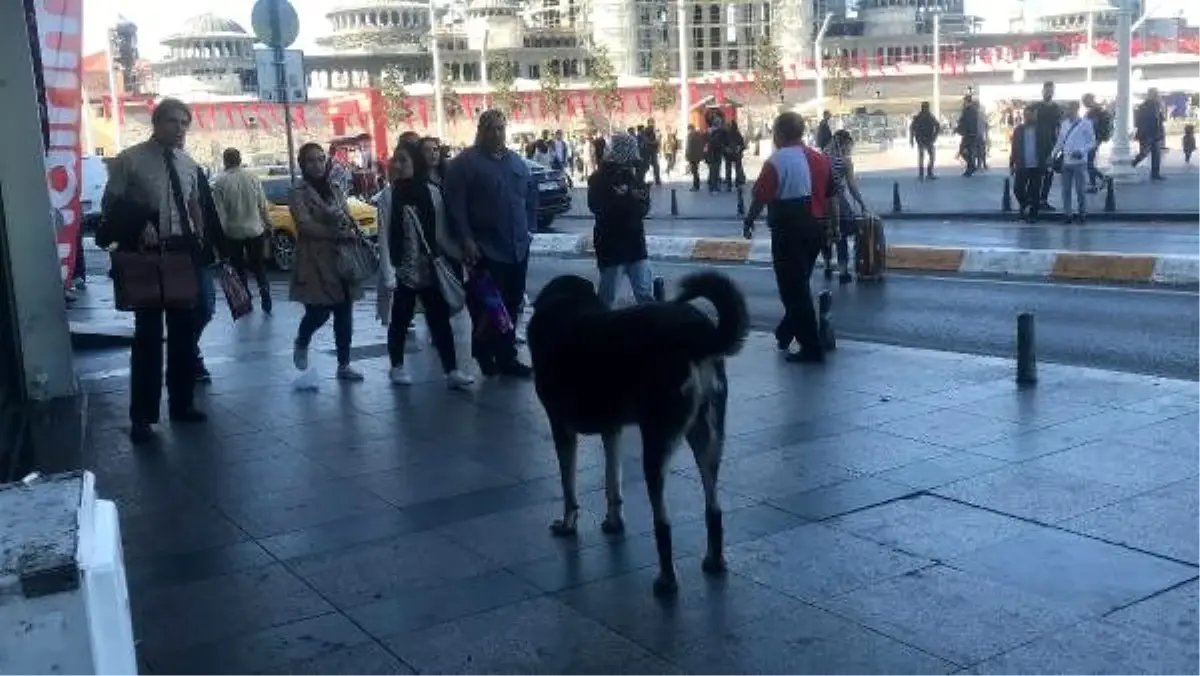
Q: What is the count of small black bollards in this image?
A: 8